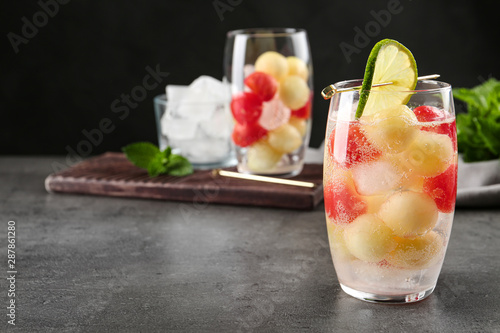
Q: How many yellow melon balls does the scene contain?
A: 11